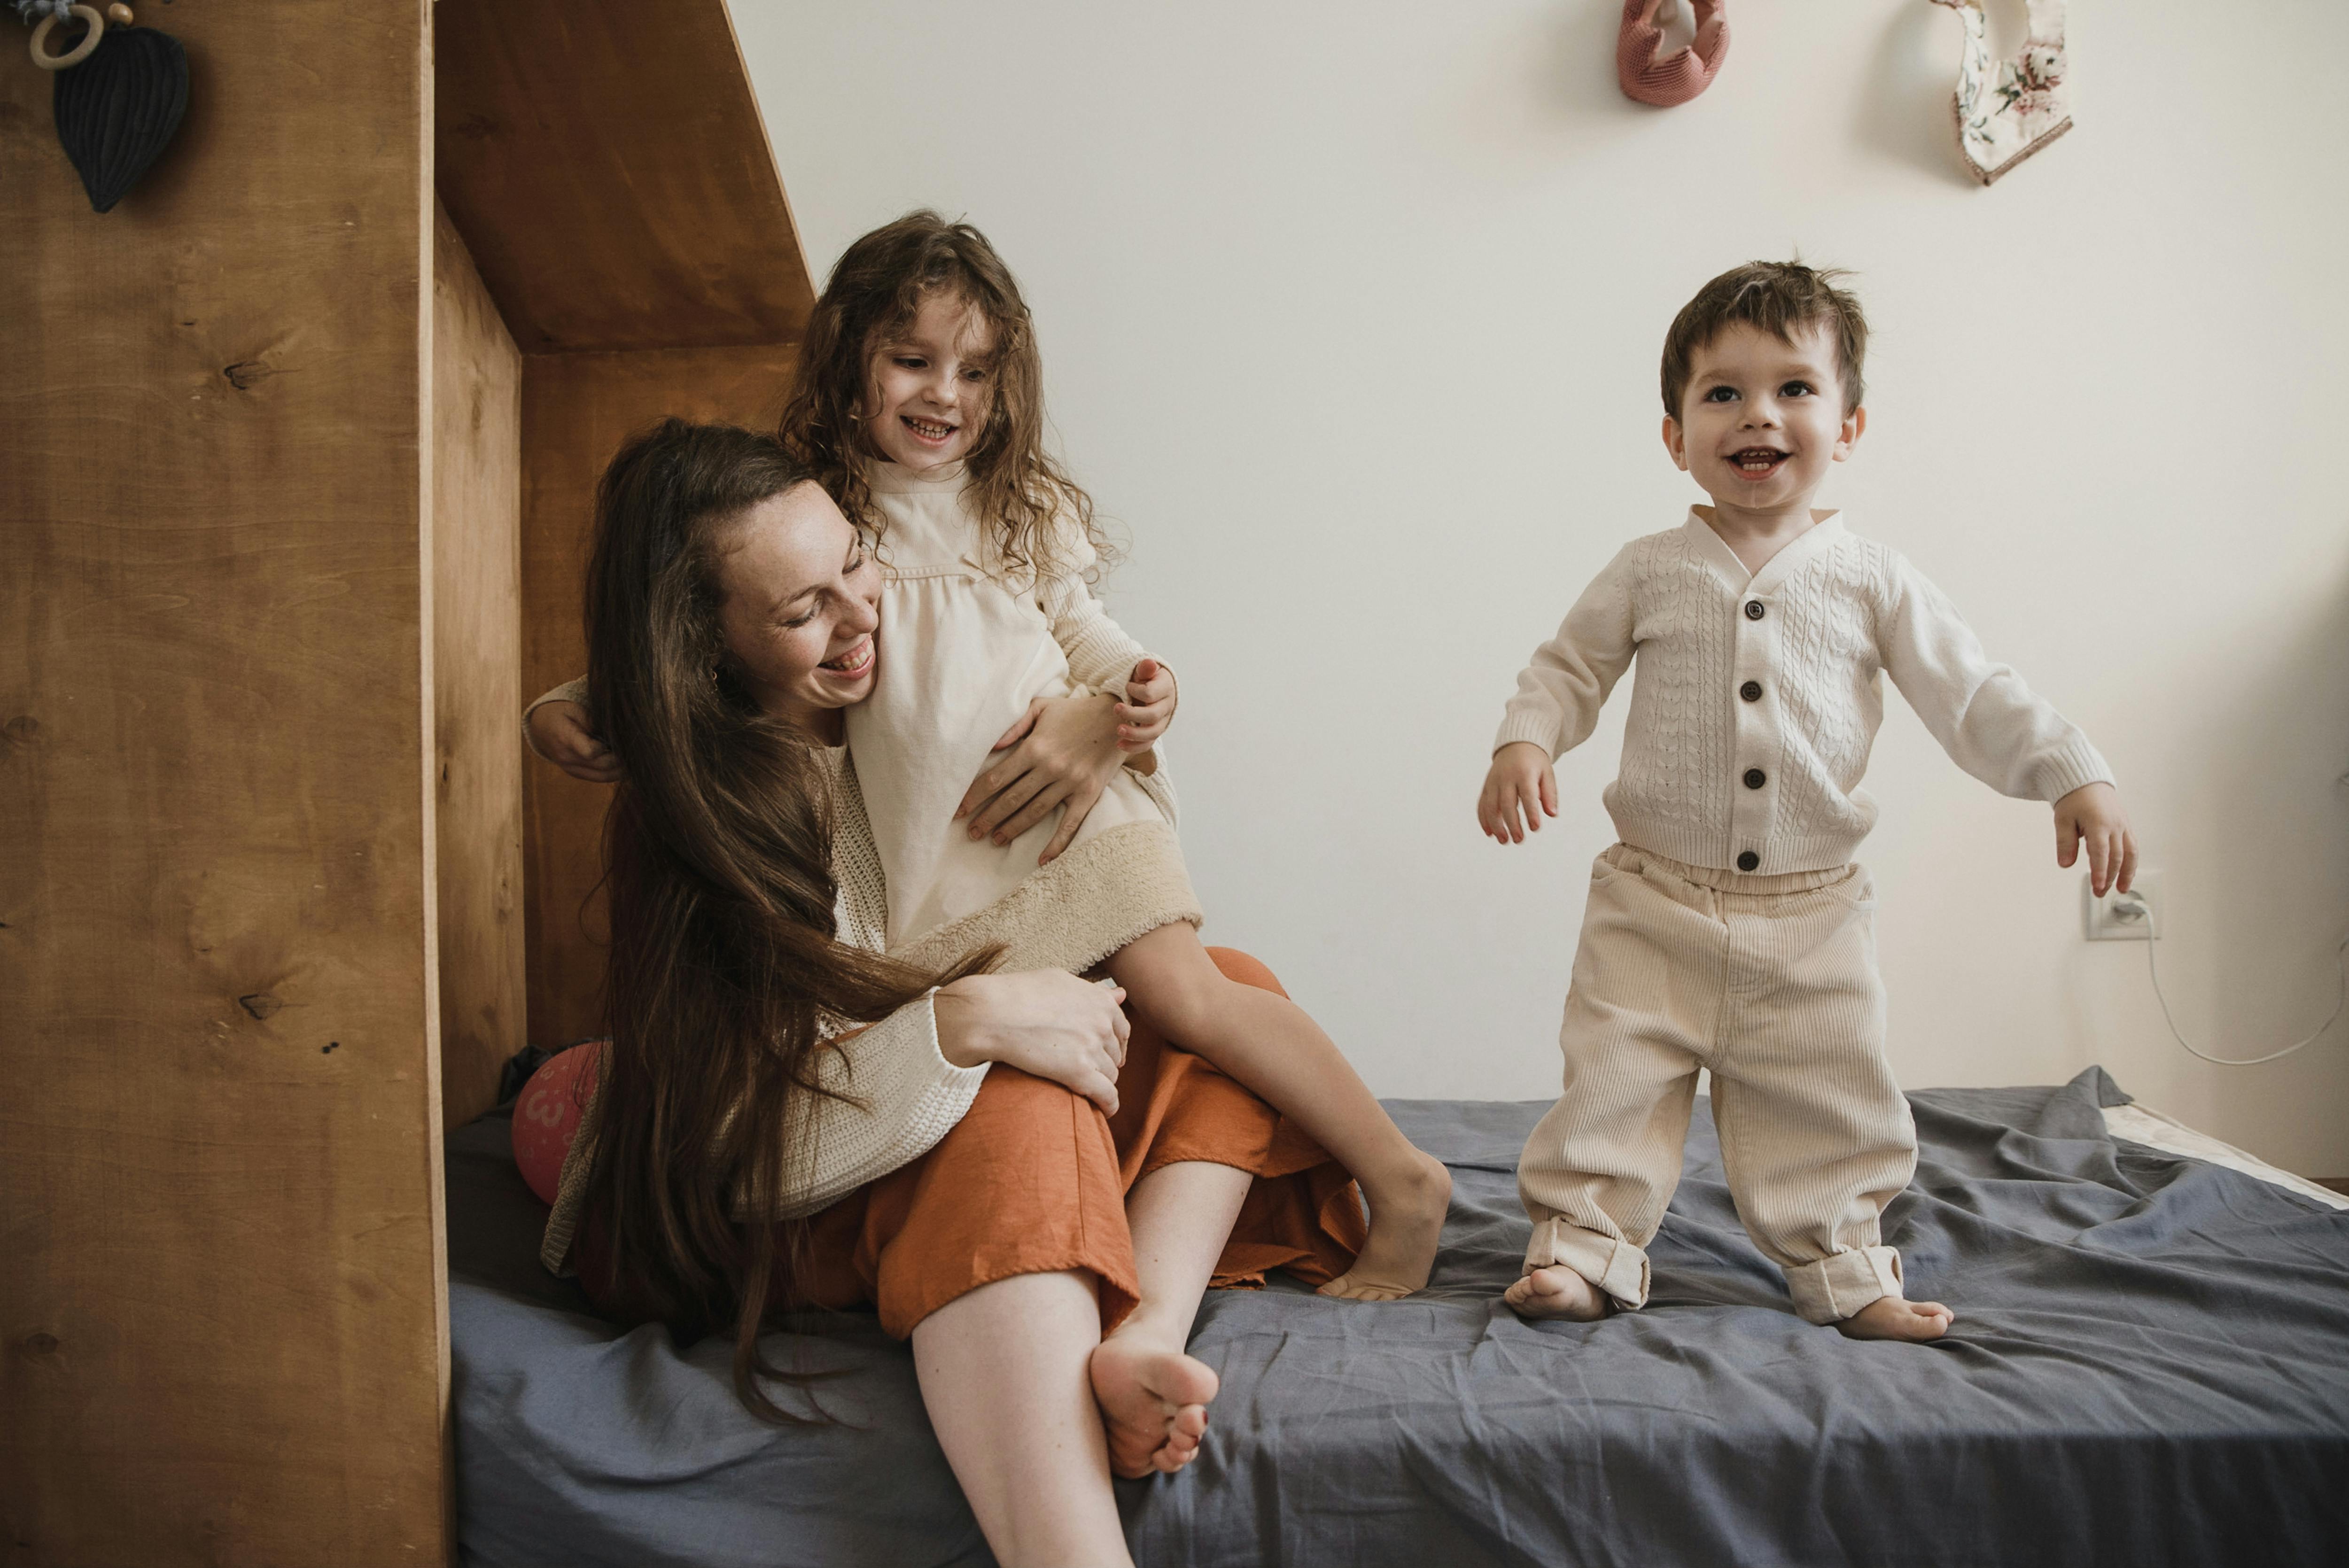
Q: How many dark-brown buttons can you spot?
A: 4